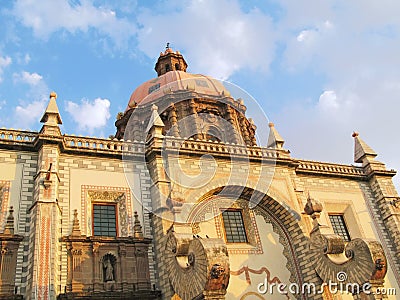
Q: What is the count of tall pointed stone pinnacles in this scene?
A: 4